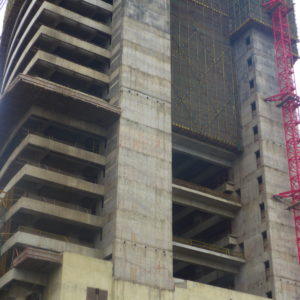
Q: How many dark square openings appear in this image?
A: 11